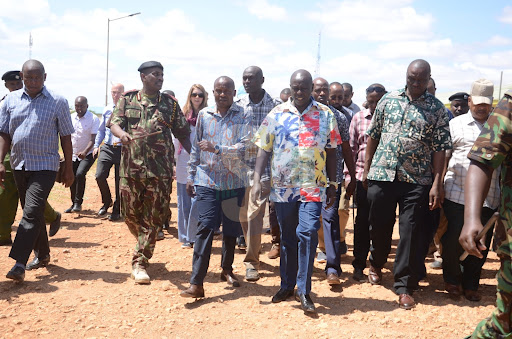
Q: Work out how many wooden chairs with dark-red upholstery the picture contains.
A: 0